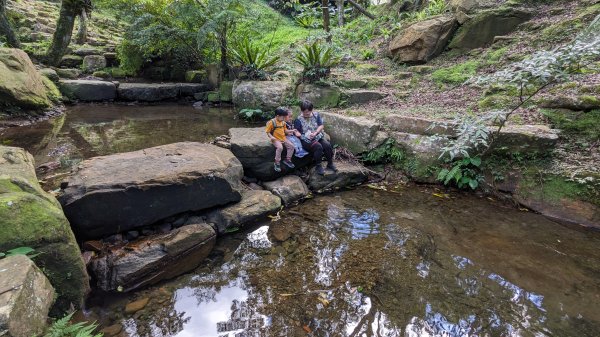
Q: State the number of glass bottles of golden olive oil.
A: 0